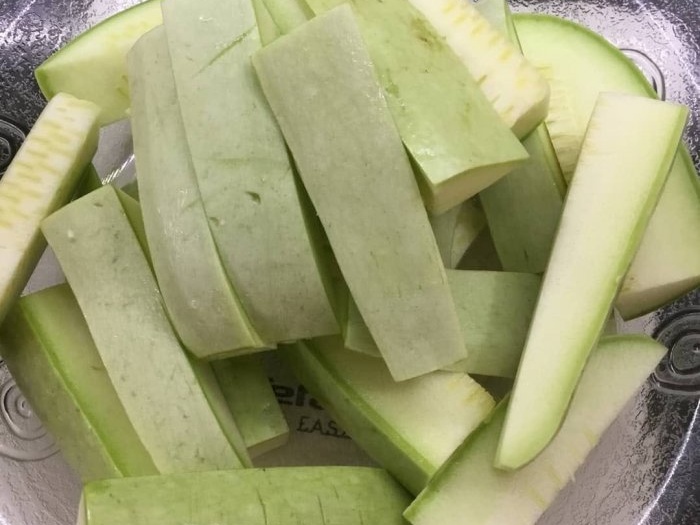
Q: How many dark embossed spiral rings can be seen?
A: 4